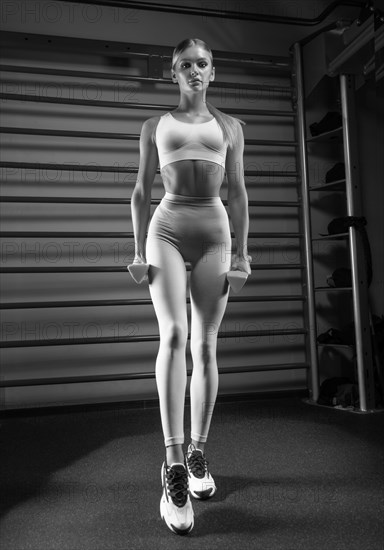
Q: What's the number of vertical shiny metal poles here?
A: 2